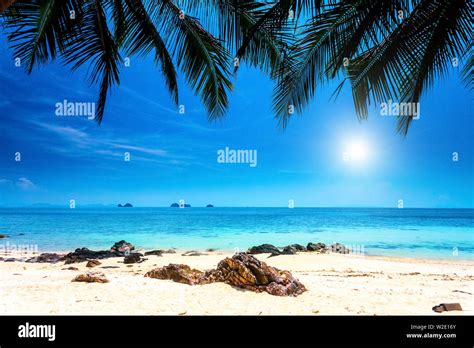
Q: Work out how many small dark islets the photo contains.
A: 3